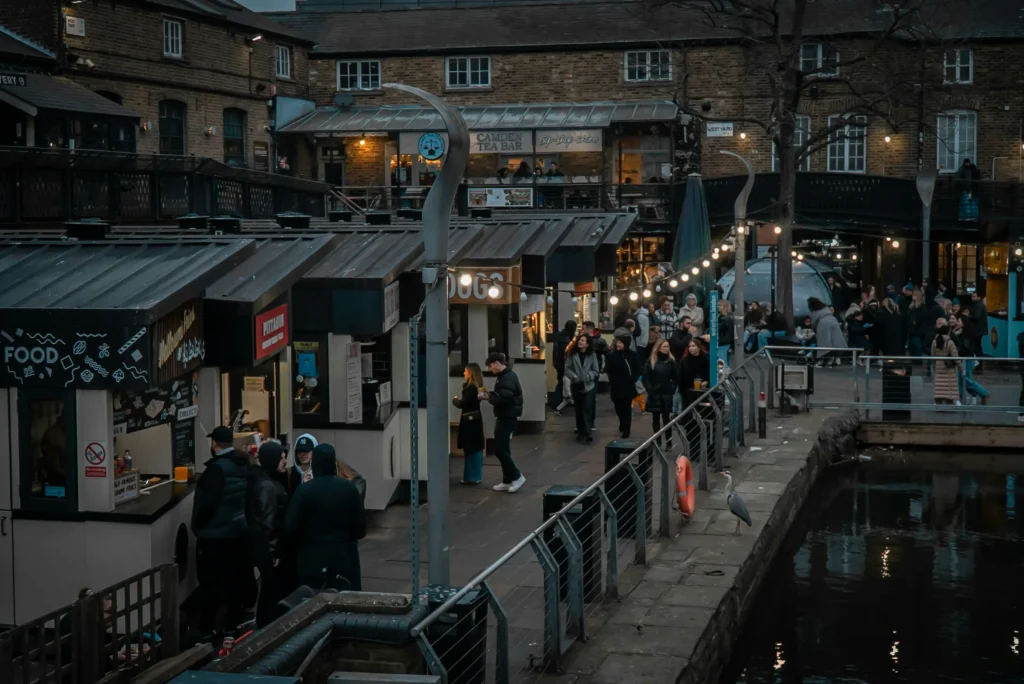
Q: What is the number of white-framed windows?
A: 10